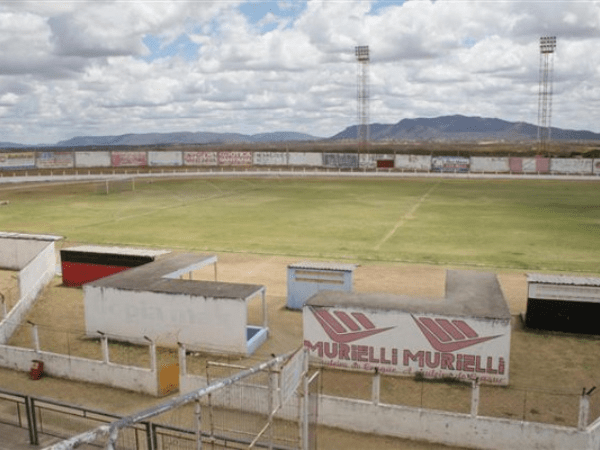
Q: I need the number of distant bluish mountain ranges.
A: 2